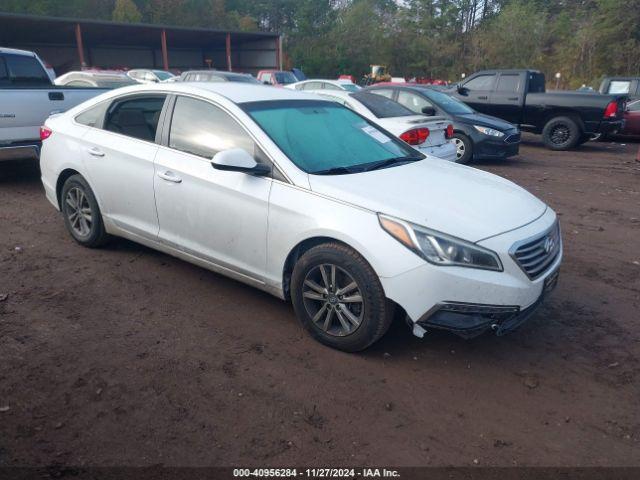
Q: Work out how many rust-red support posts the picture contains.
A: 4